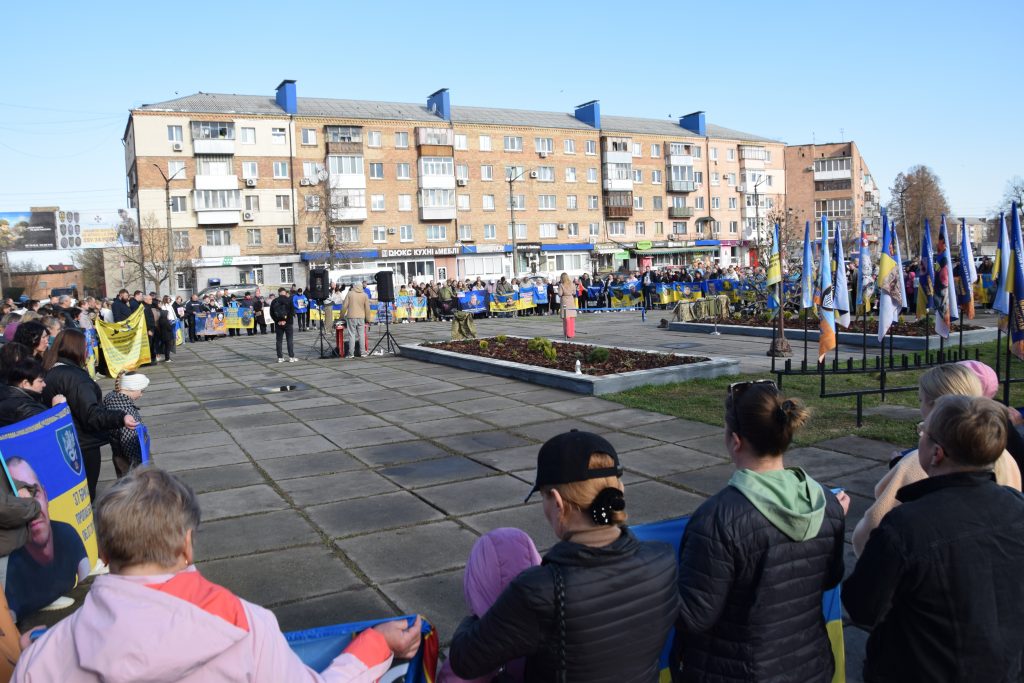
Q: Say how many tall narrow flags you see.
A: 12